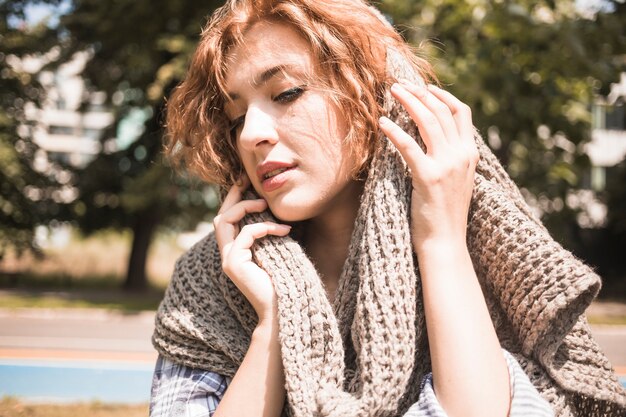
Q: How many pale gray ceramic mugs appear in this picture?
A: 0